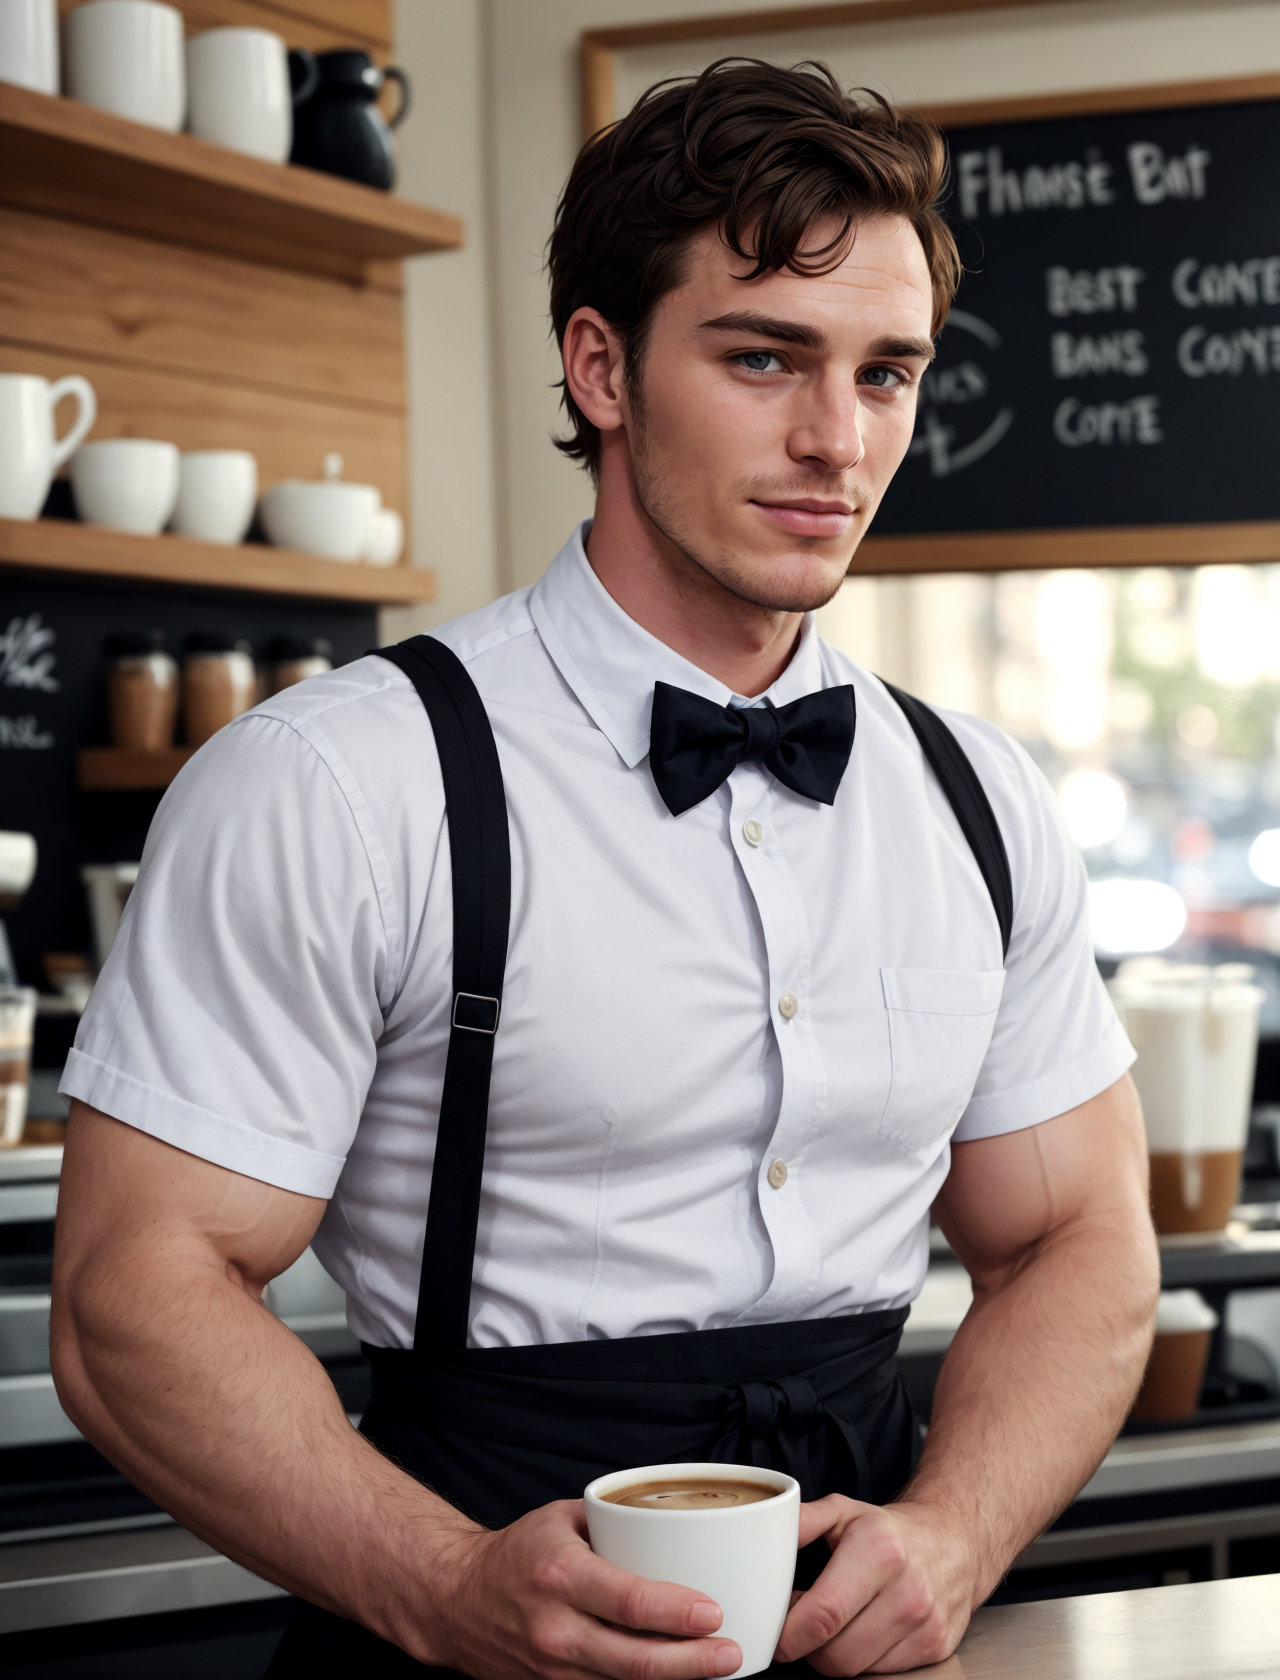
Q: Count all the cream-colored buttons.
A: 3